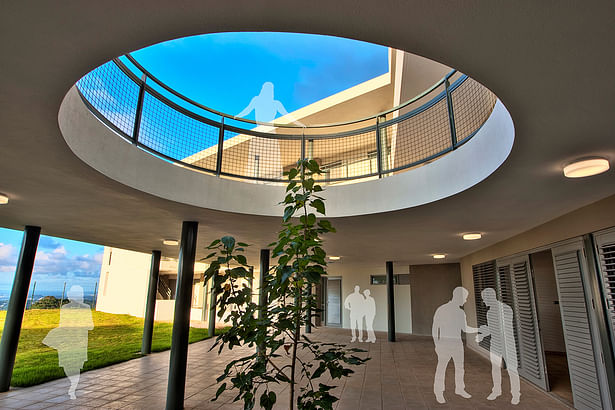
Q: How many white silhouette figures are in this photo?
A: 6